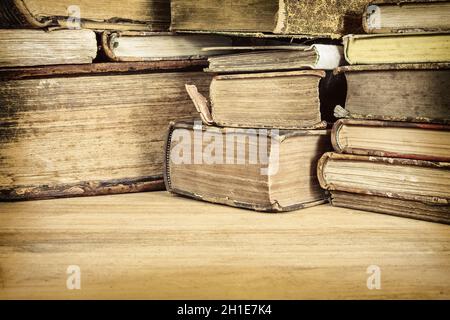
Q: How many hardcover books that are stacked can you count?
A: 14